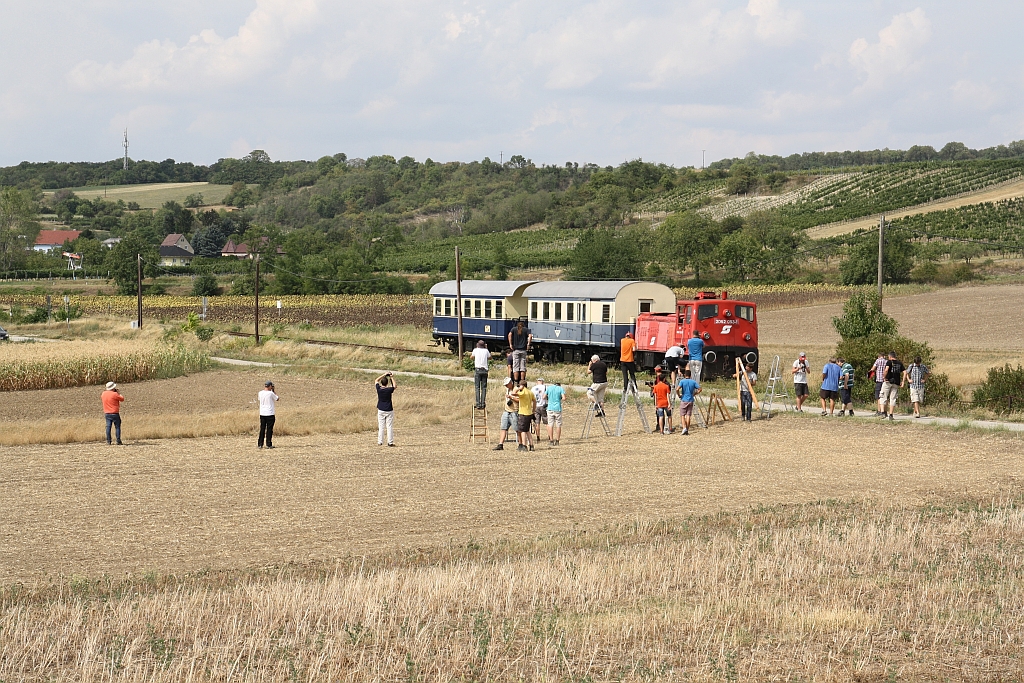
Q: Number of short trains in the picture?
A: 1